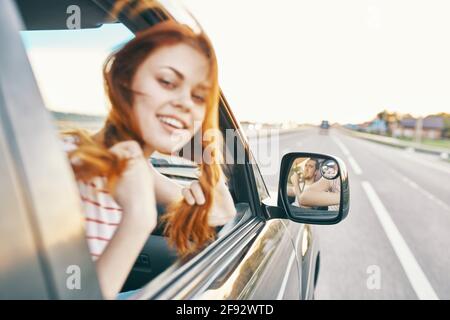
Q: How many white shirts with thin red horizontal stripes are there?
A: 1